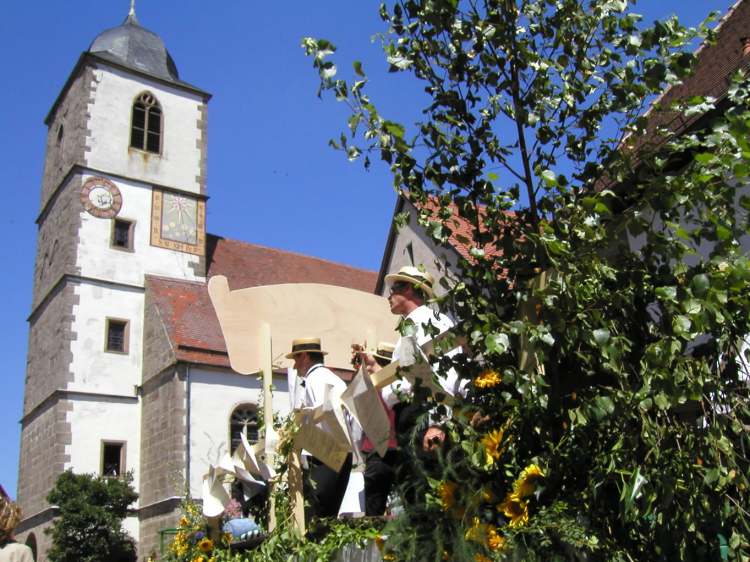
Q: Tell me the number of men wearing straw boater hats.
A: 3